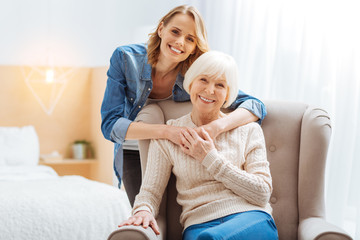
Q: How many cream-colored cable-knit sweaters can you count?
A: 1